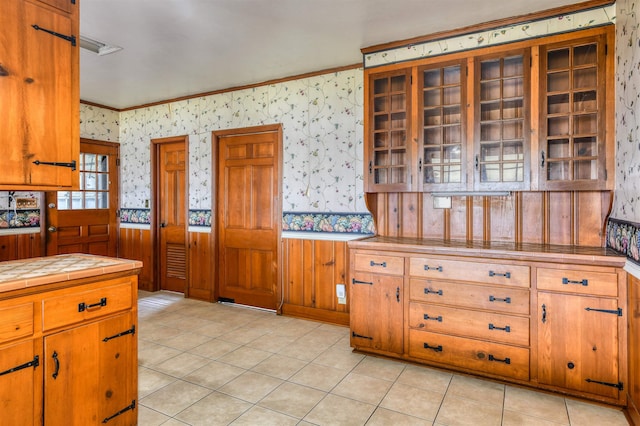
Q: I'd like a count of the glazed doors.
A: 5